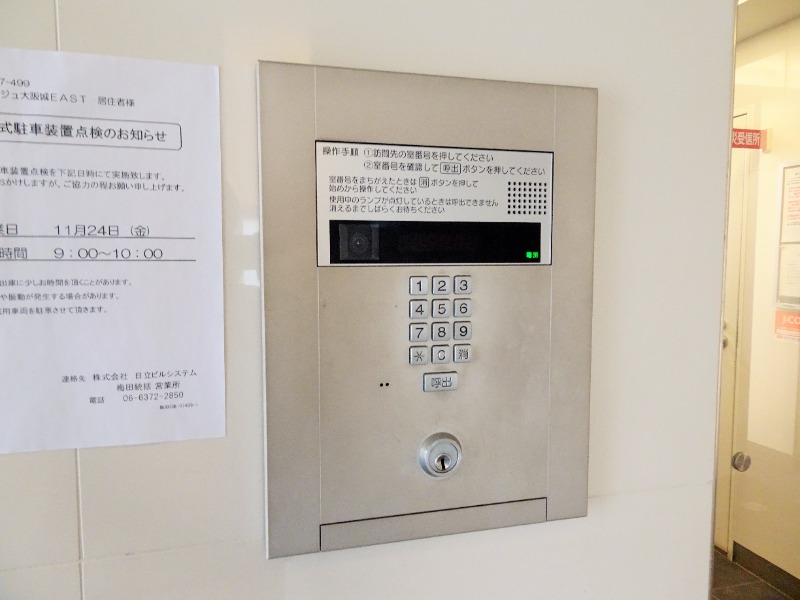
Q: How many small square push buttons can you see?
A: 12